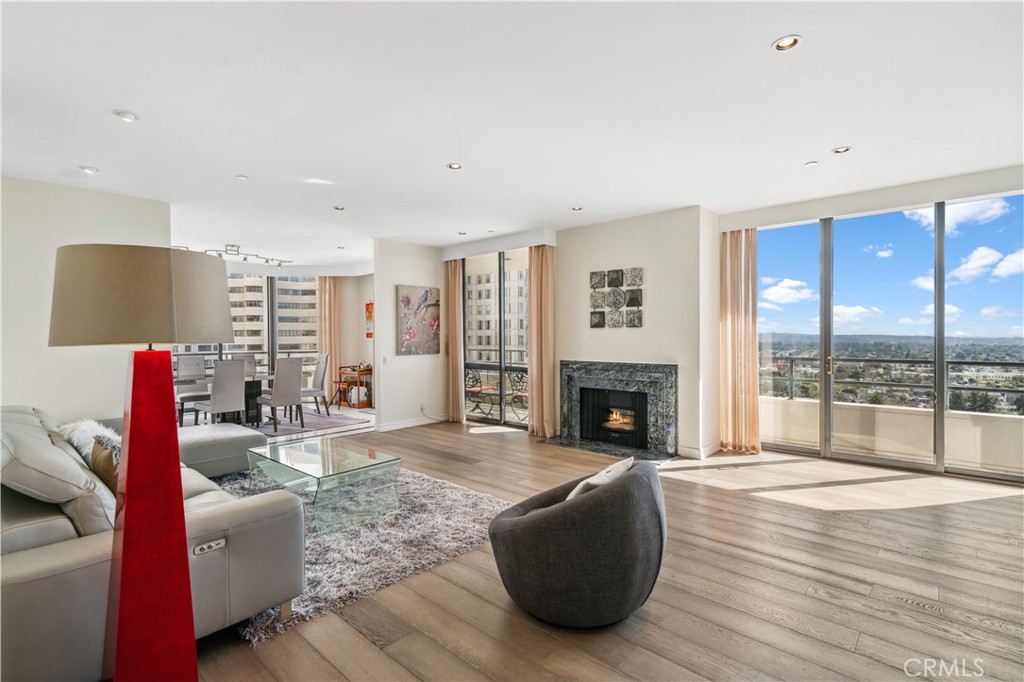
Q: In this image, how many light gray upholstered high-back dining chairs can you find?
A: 5